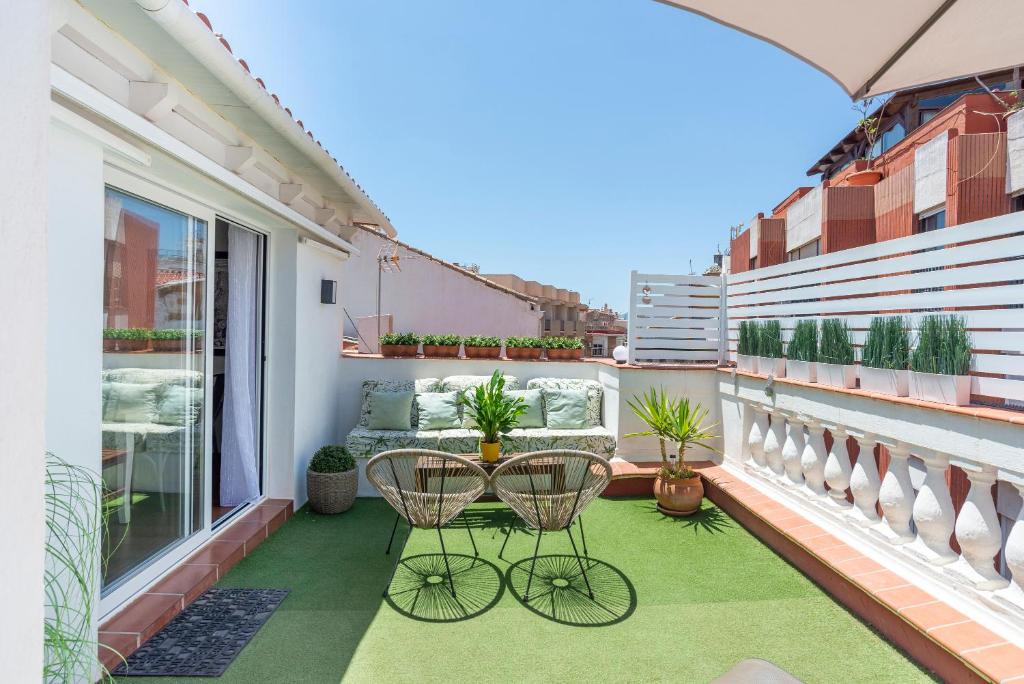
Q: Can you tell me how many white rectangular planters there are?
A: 6